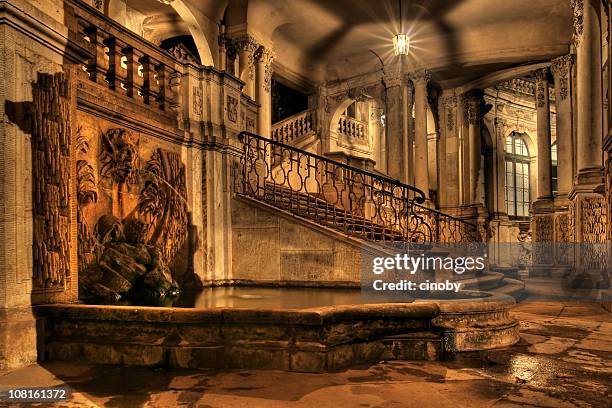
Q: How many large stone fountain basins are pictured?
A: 1